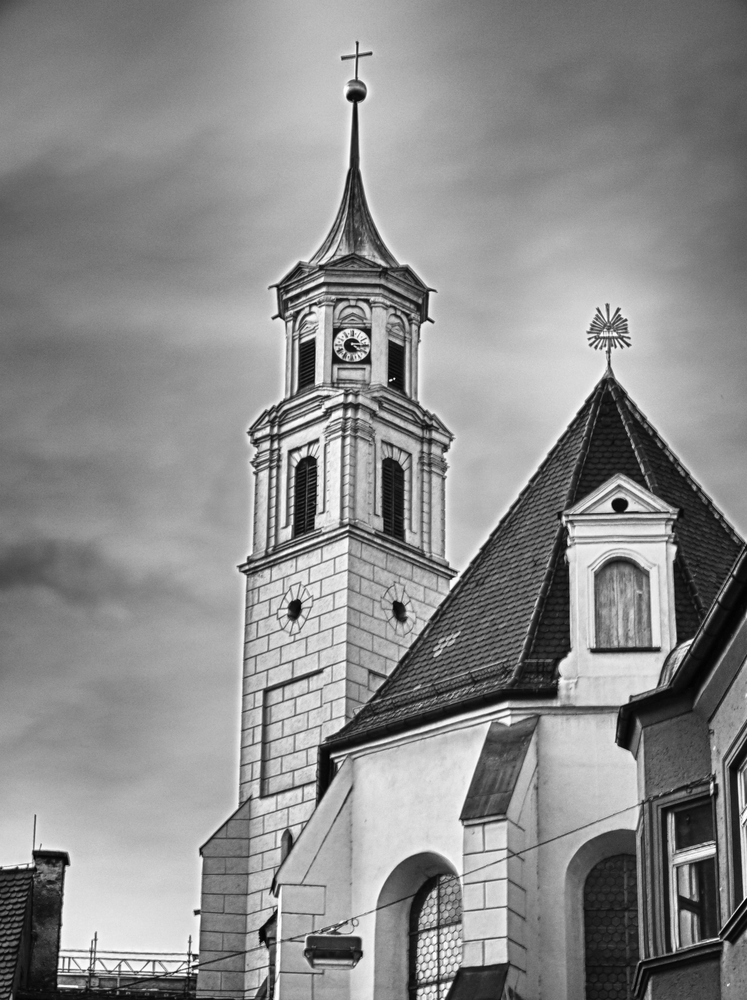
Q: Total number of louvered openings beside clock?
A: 2